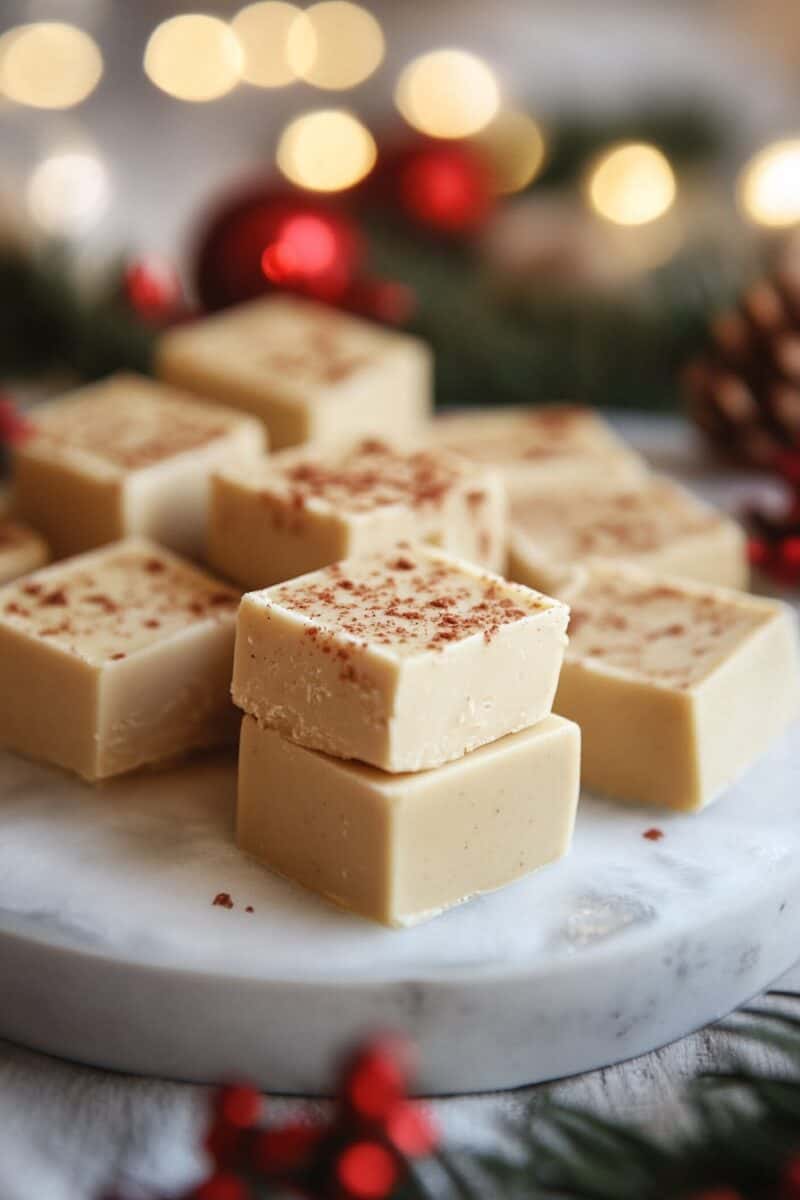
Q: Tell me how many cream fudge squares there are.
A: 10